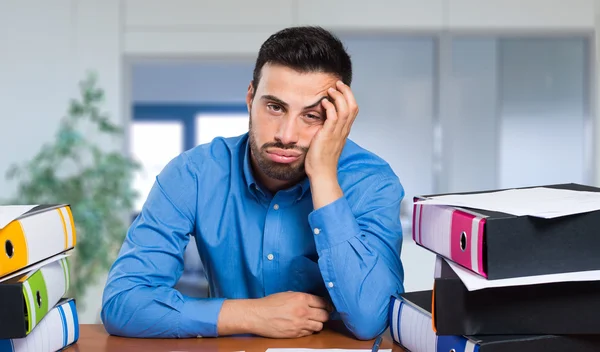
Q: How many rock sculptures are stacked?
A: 0